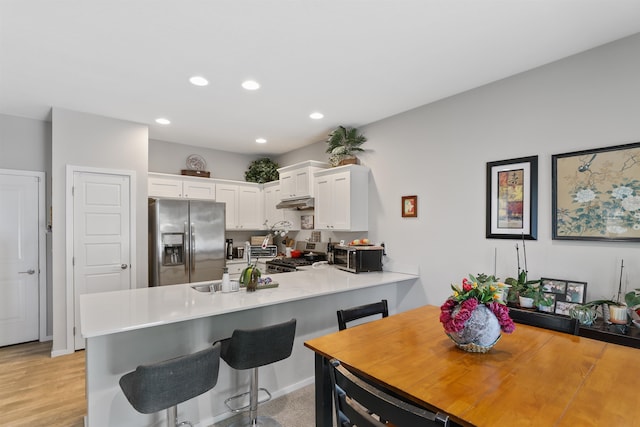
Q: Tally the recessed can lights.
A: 5